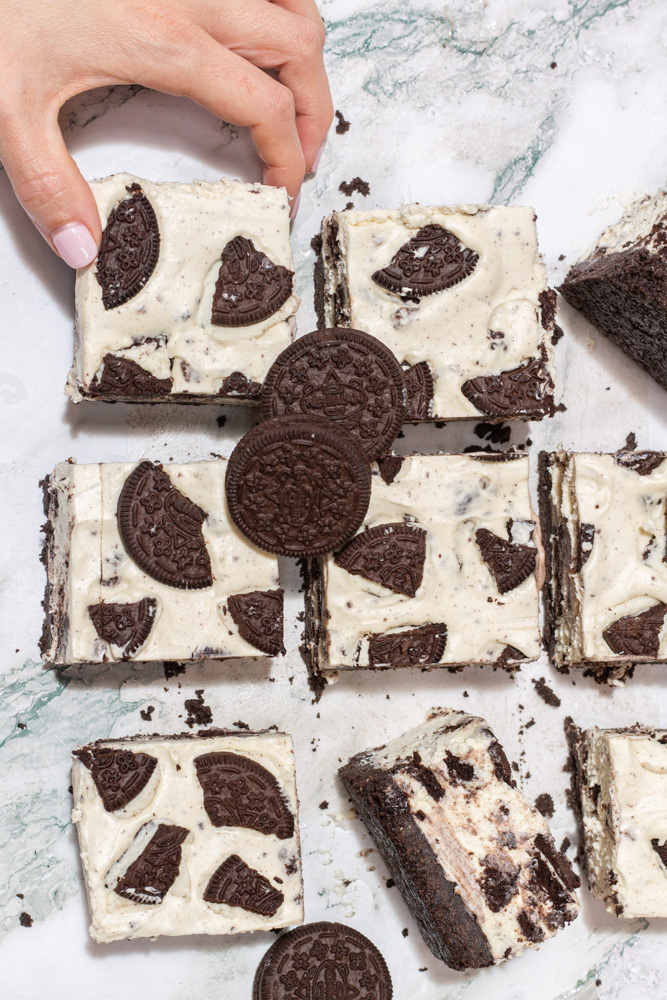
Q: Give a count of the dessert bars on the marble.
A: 9